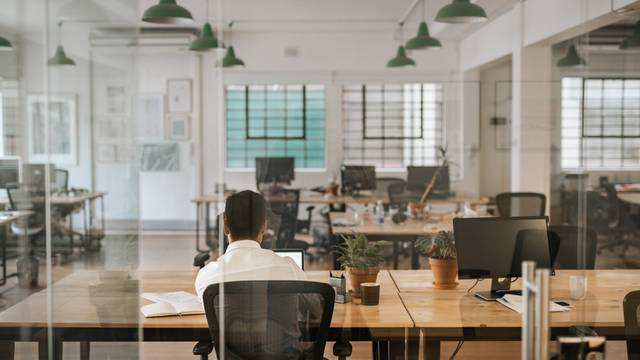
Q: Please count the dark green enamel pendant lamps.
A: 10